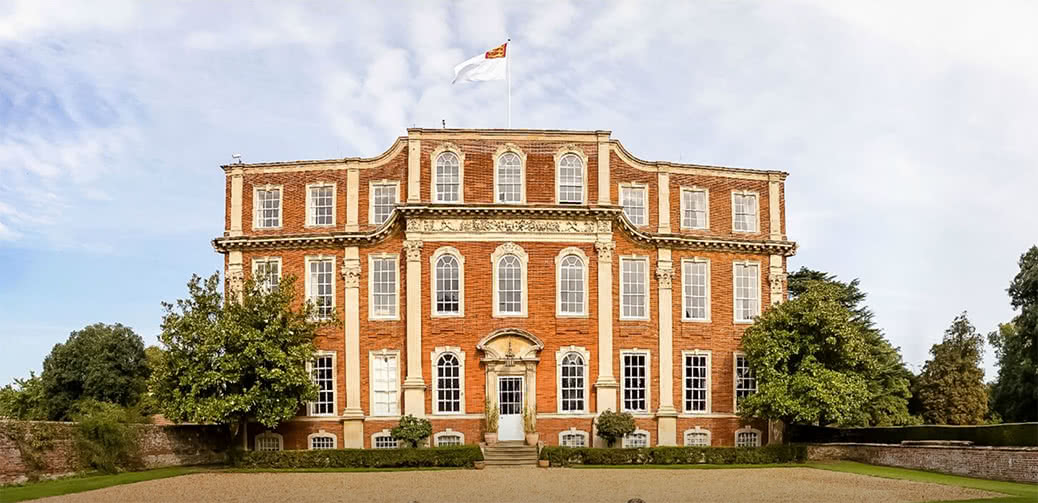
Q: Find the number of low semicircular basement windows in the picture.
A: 8